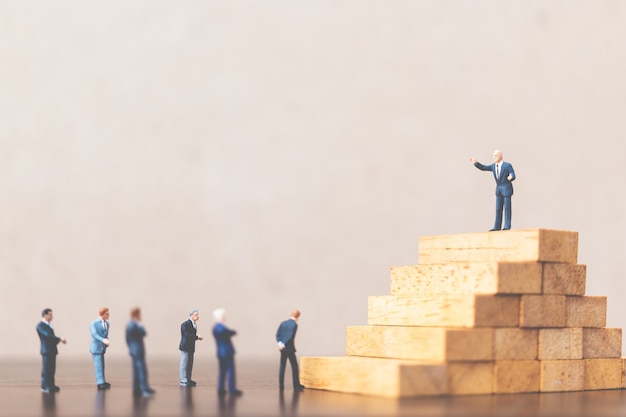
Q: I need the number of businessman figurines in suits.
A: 7